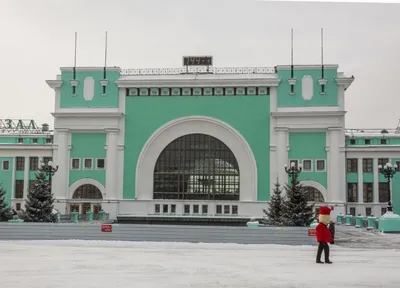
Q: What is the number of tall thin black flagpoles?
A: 4